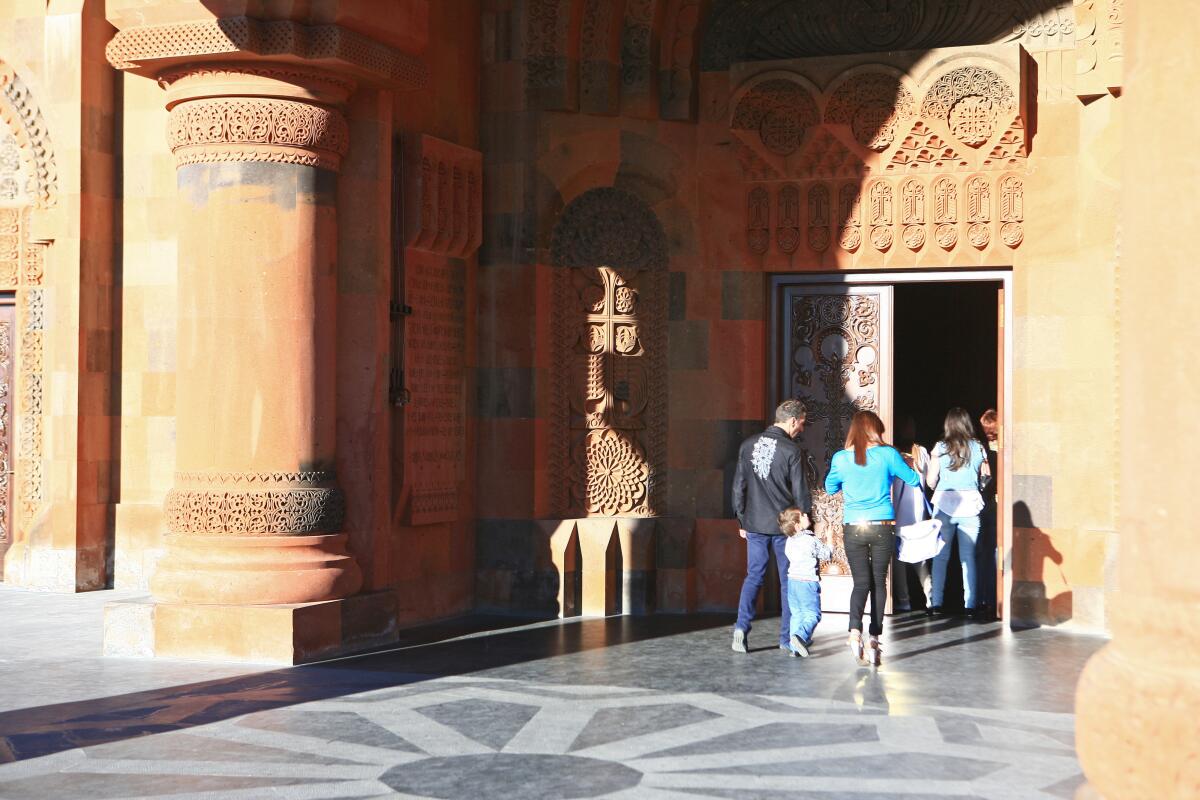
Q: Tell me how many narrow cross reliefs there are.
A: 9